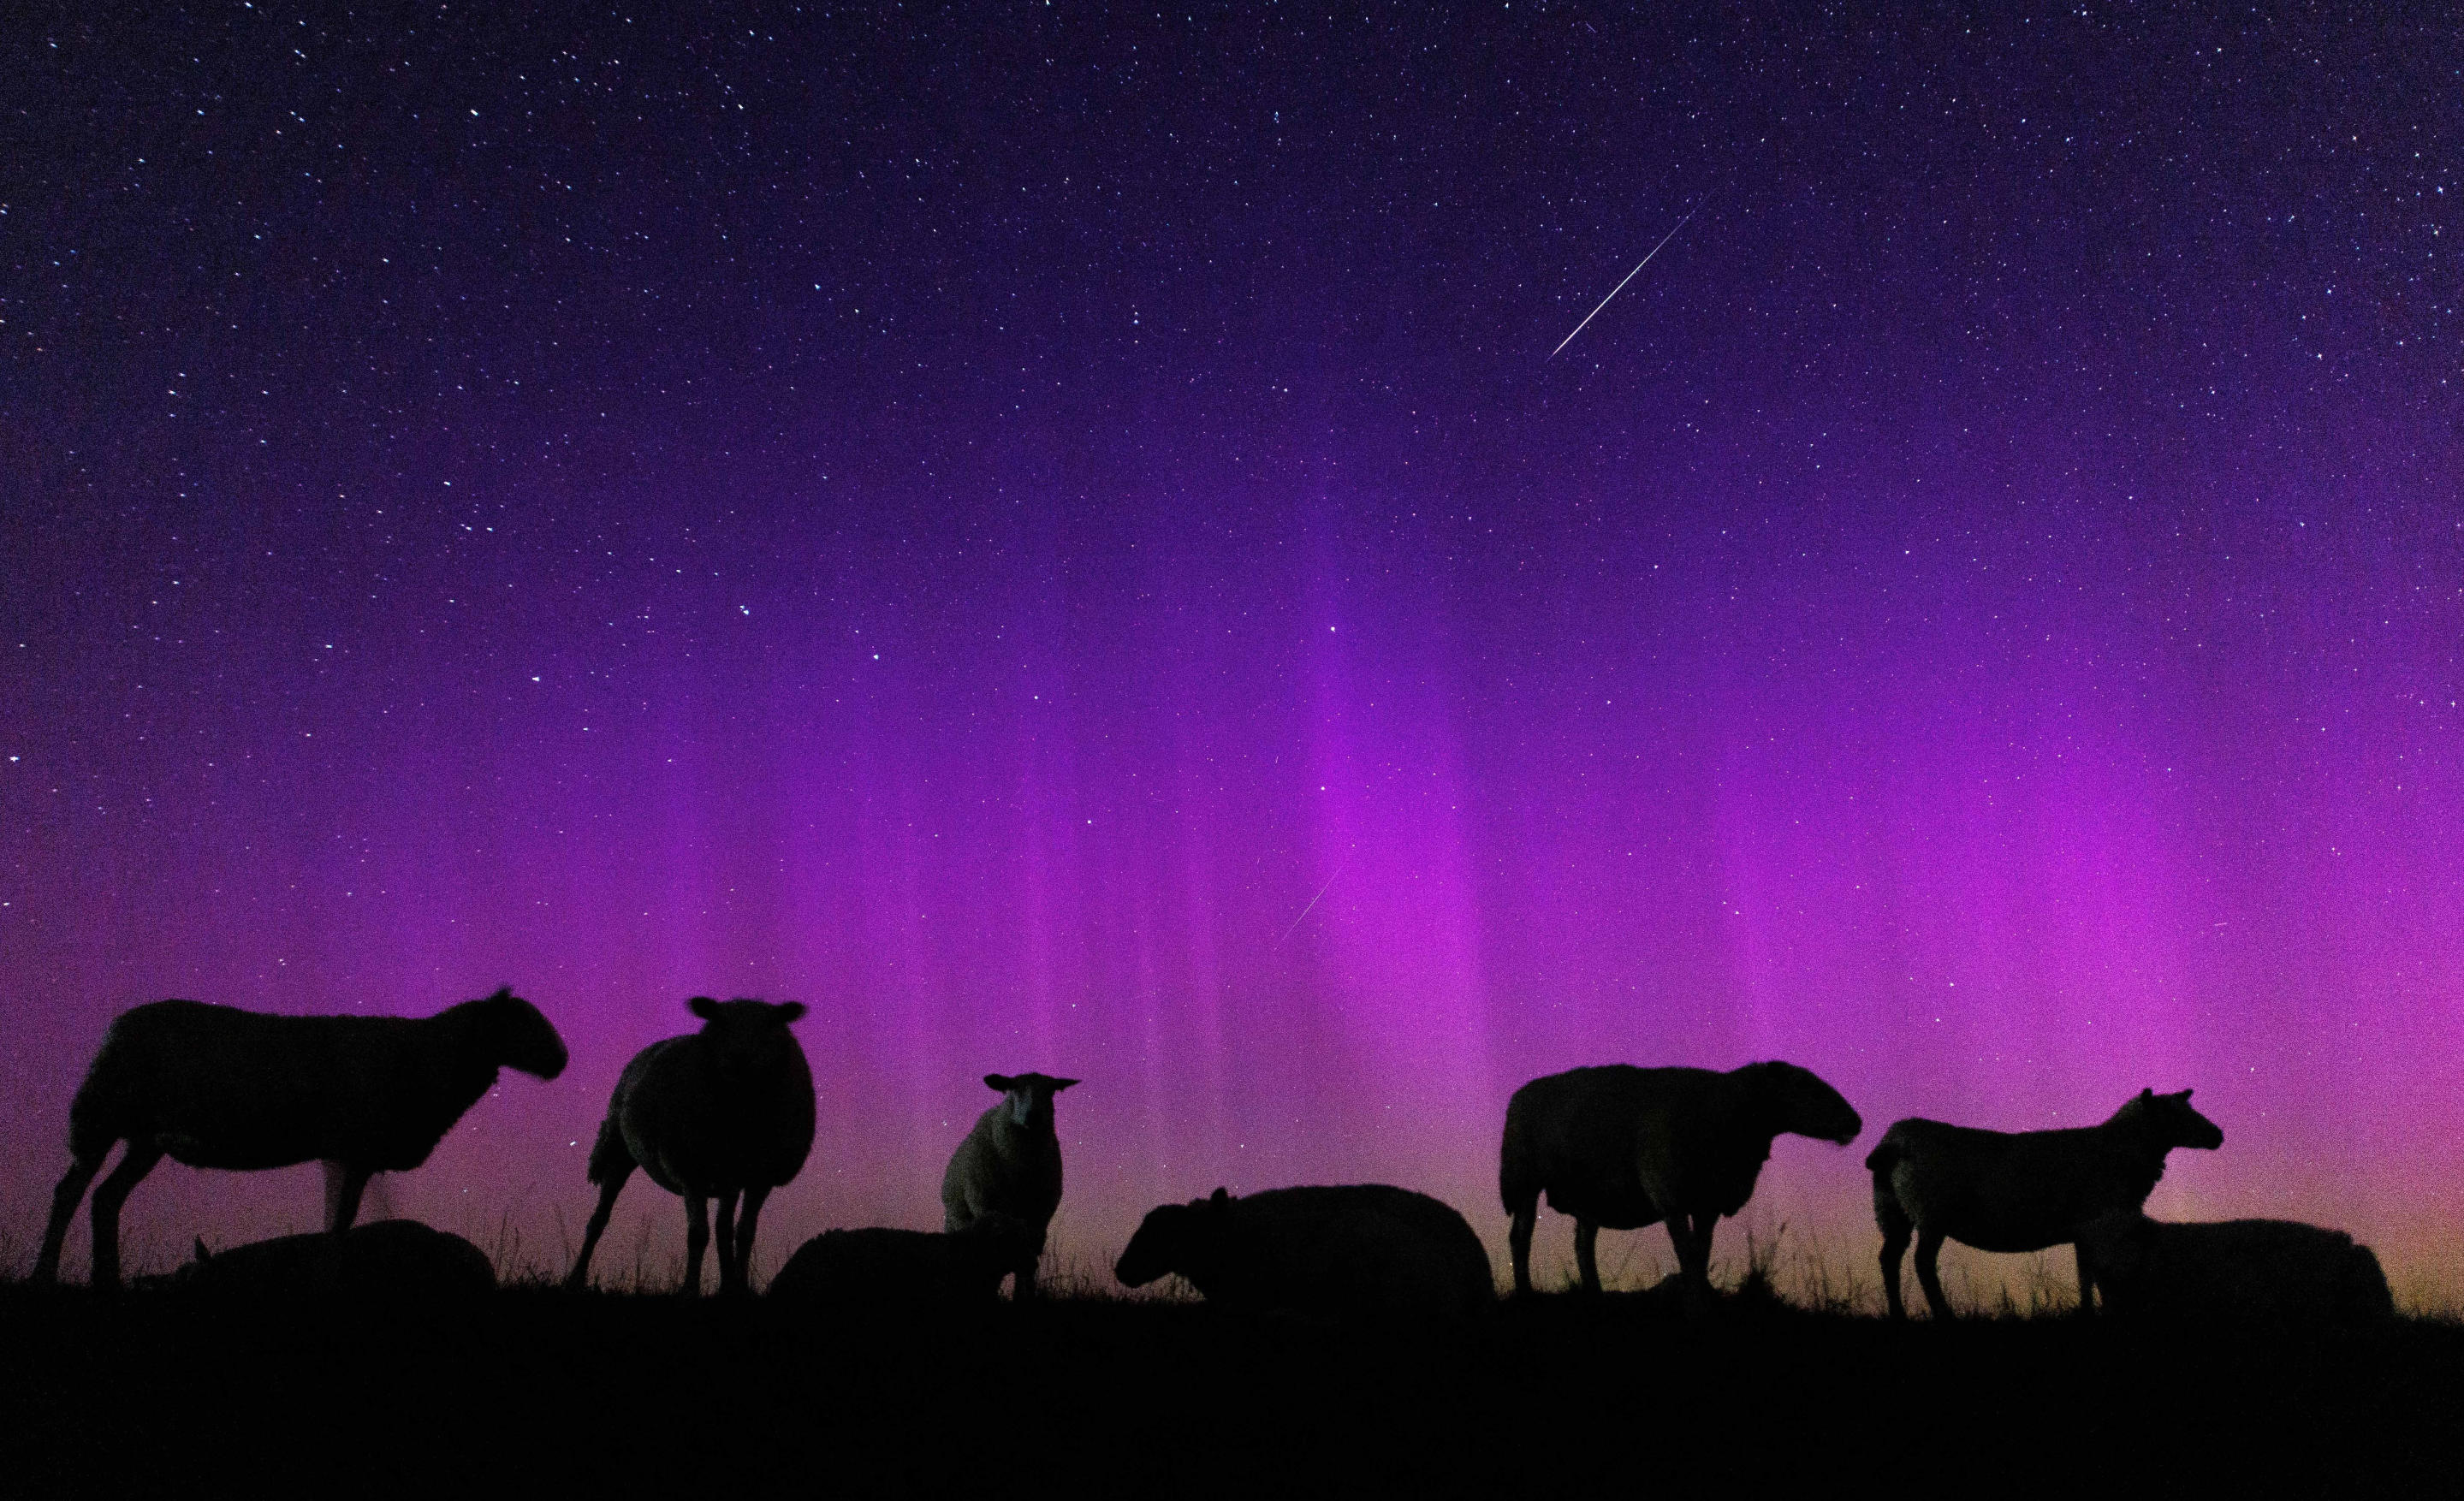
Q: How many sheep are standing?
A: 5